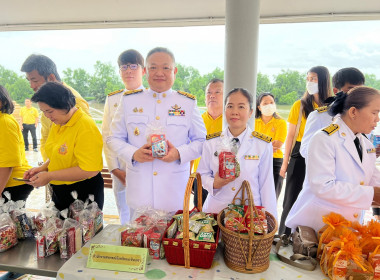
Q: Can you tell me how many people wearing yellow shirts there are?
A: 7